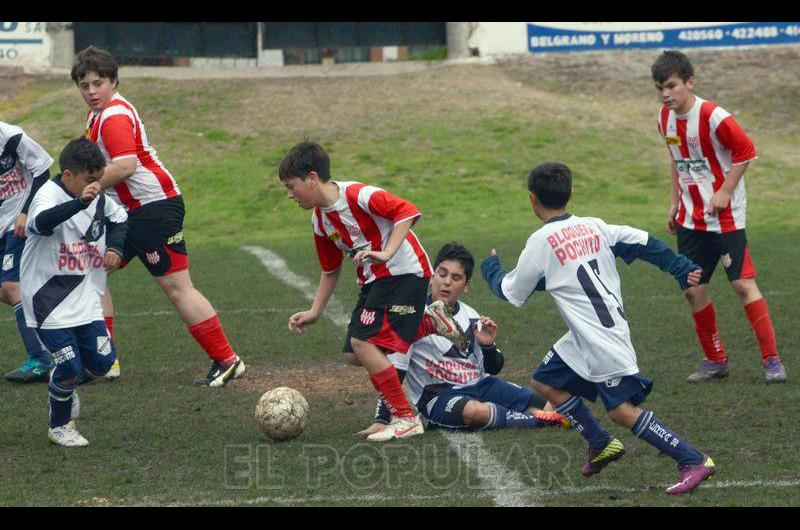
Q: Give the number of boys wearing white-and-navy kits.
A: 4